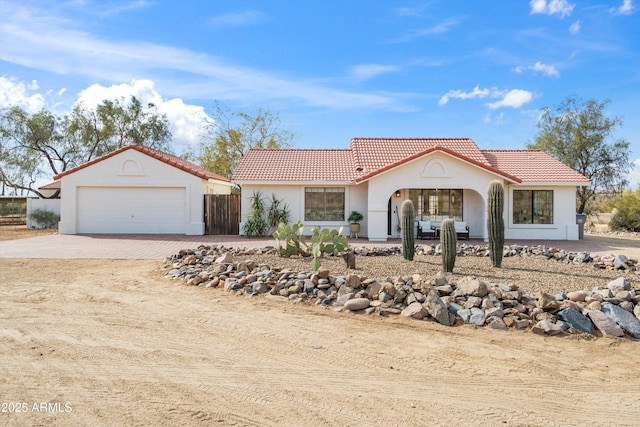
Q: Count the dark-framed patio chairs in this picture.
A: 2